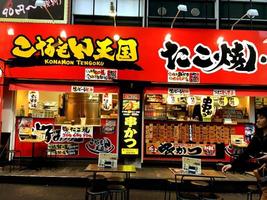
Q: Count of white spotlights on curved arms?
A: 4